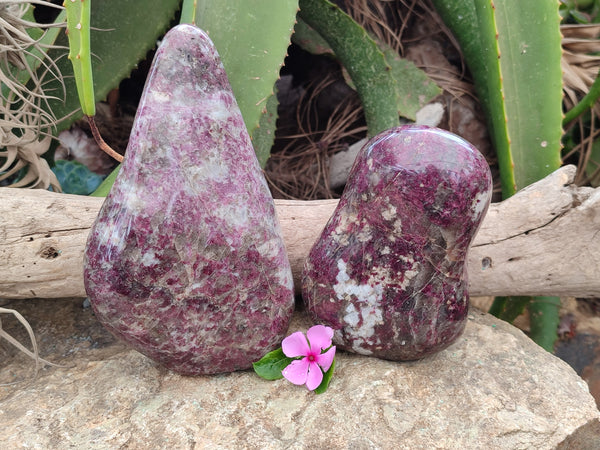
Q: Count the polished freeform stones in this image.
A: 2